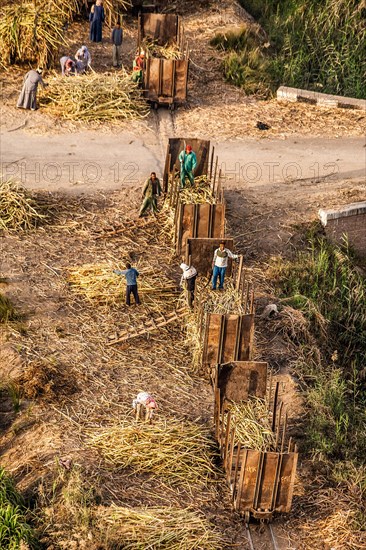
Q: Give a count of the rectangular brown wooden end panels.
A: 8